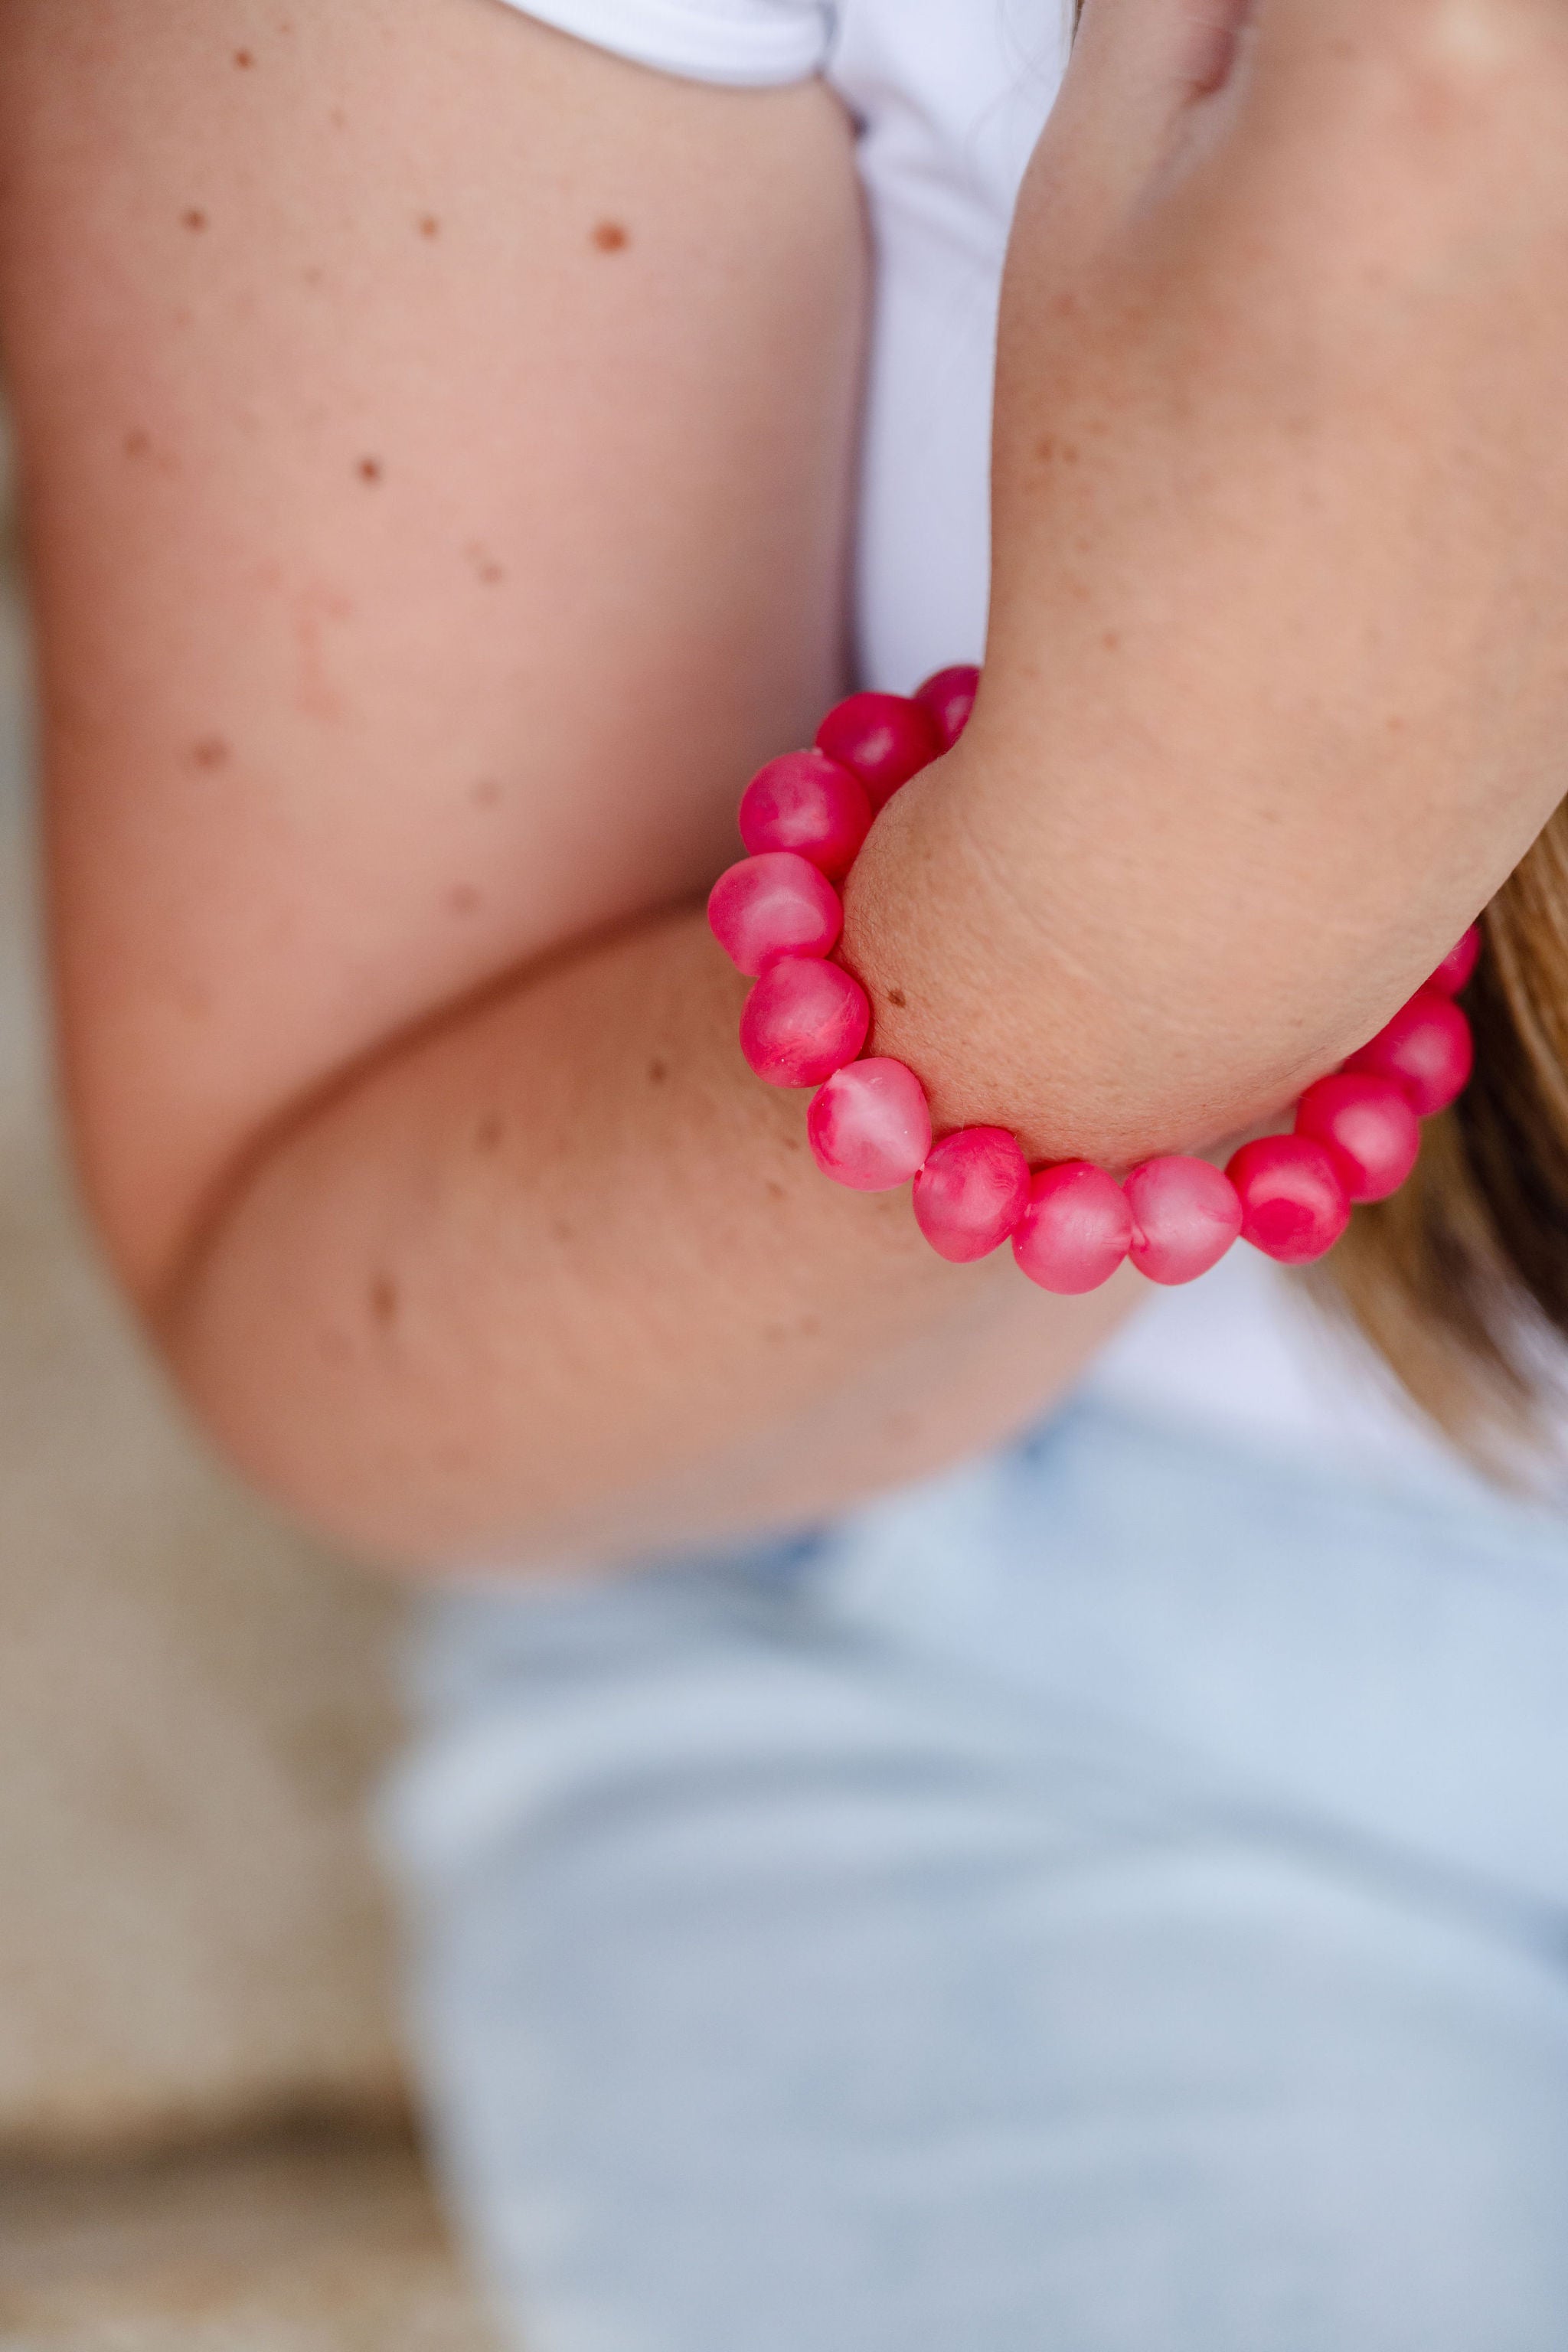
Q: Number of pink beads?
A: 13